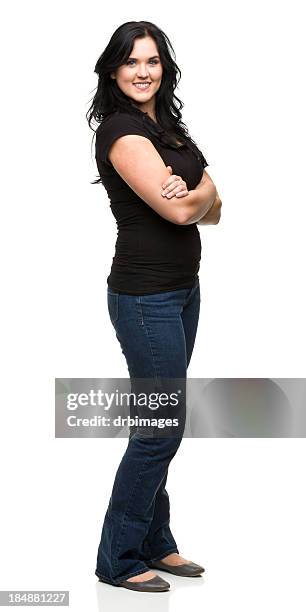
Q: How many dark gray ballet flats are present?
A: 2